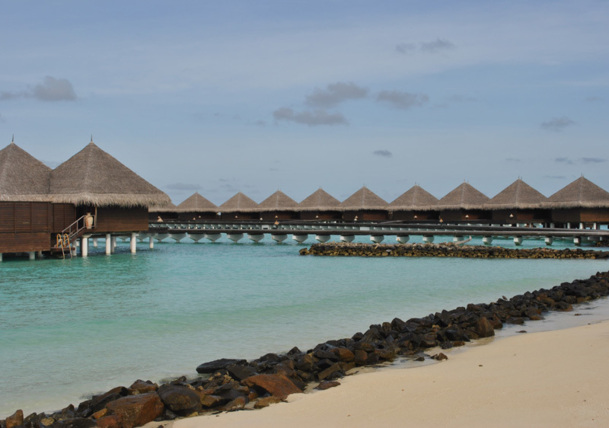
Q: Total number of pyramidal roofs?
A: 11